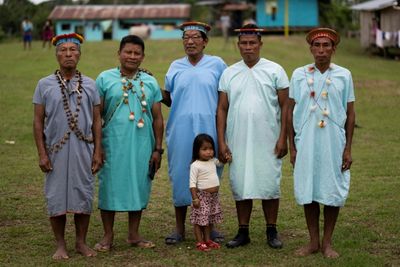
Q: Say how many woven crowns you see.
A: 4